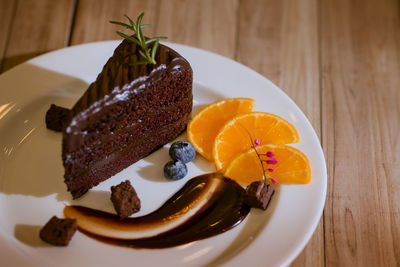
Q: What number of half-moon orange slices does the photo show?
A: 3